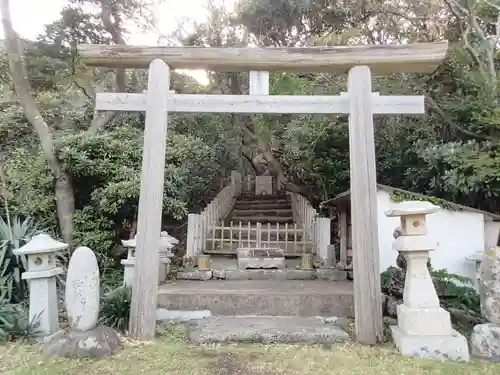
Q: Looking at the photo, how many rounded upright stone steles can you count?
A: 1